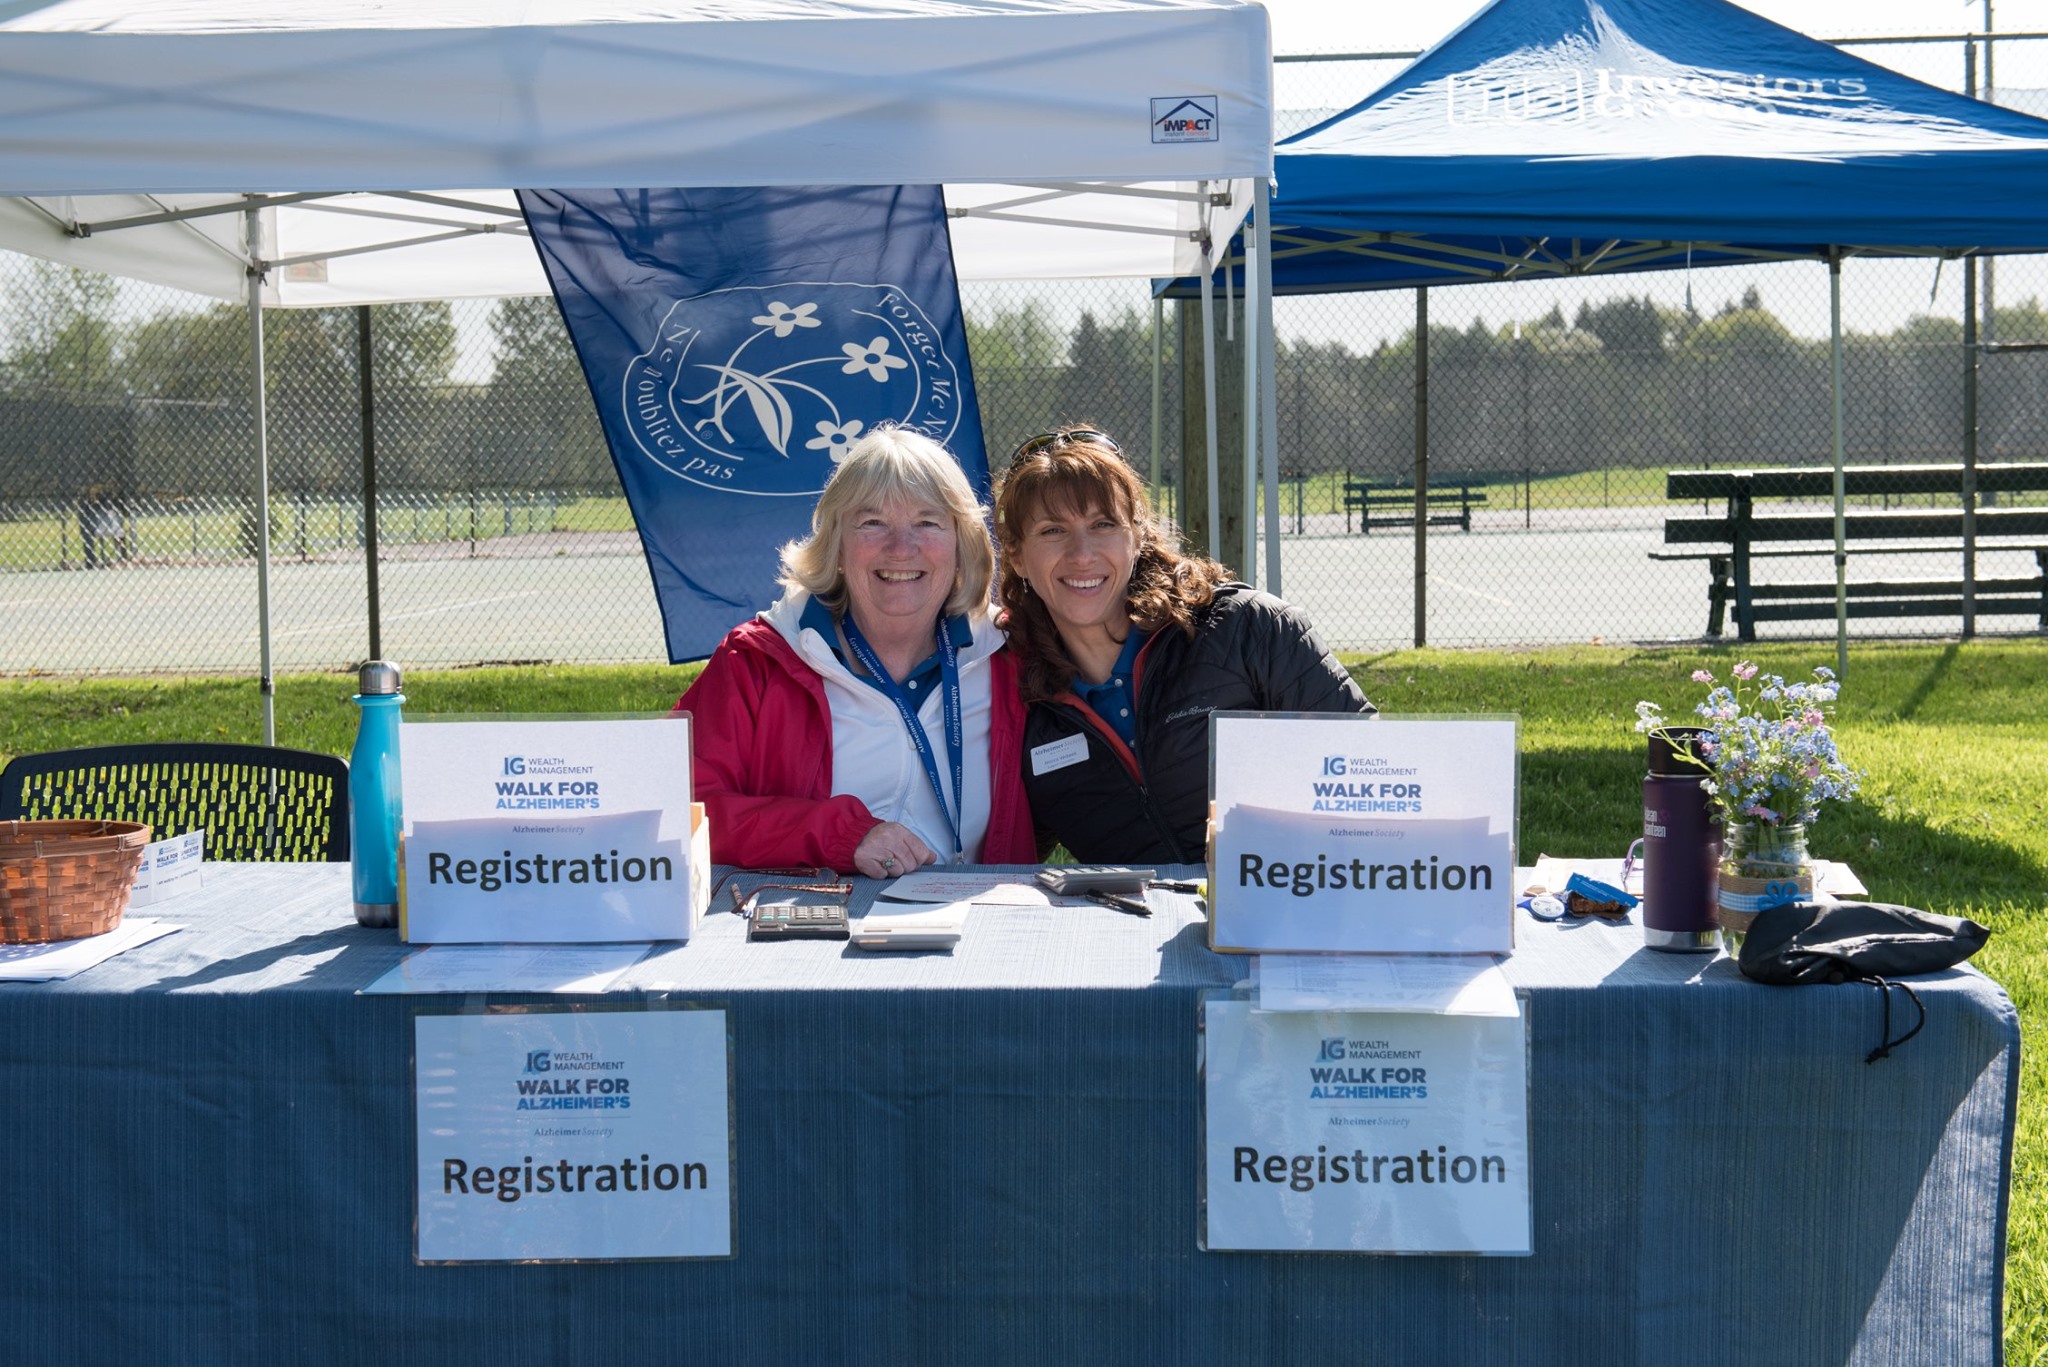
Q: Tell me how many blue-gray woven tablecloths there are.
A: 1